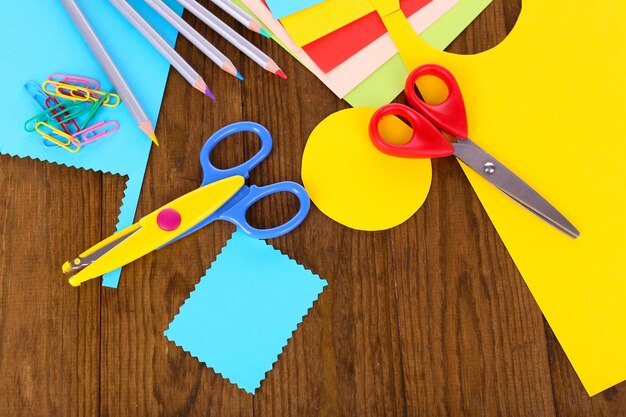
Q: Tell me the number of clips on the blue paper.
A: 12